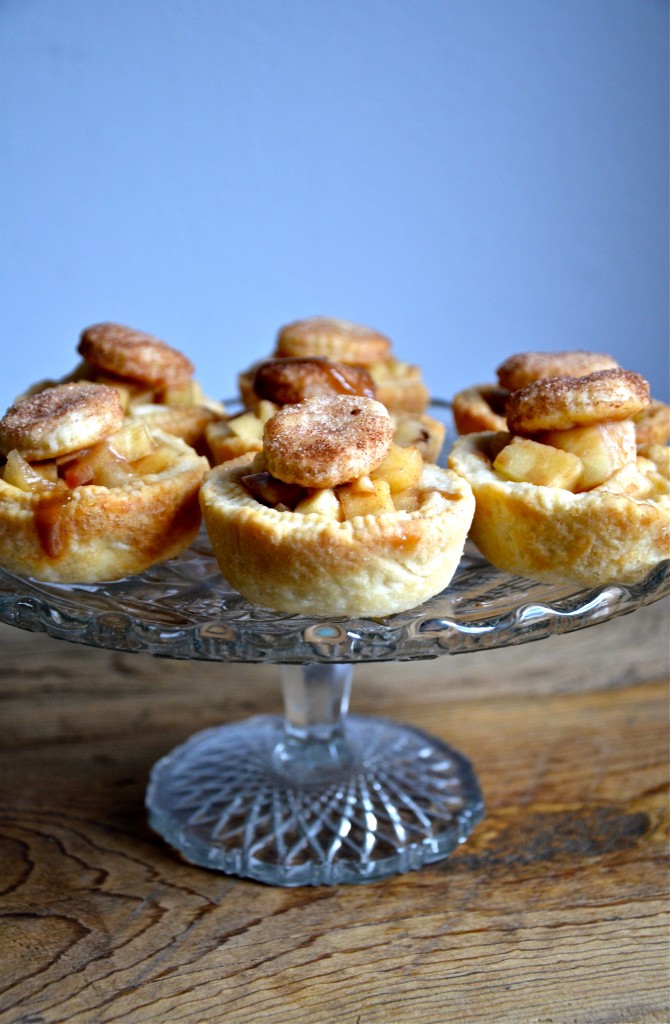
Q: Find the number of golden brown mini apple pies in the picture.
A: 7